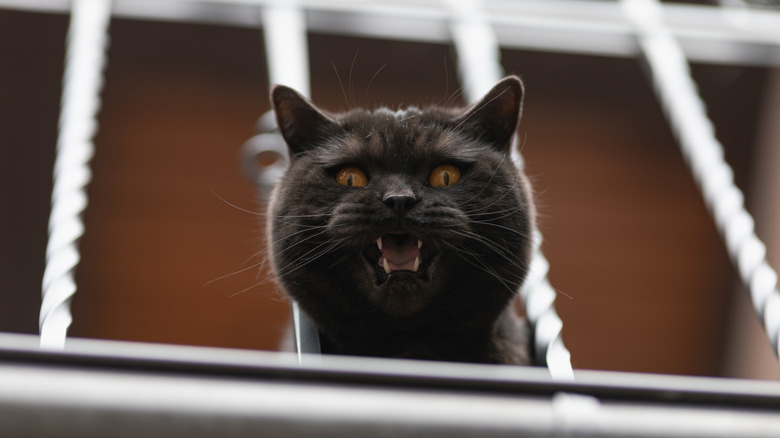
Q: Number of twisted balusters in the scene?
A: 3